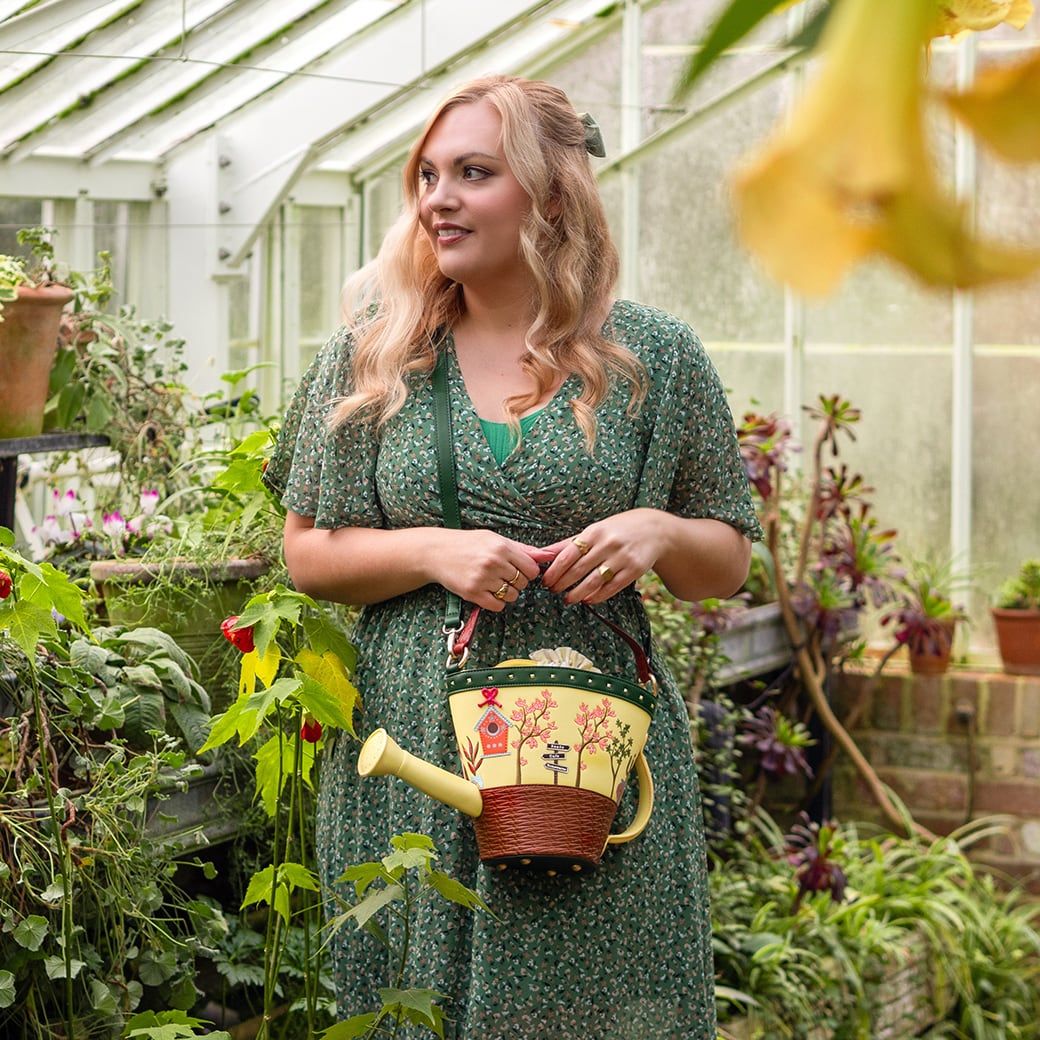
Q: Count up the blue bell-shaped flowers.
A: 0